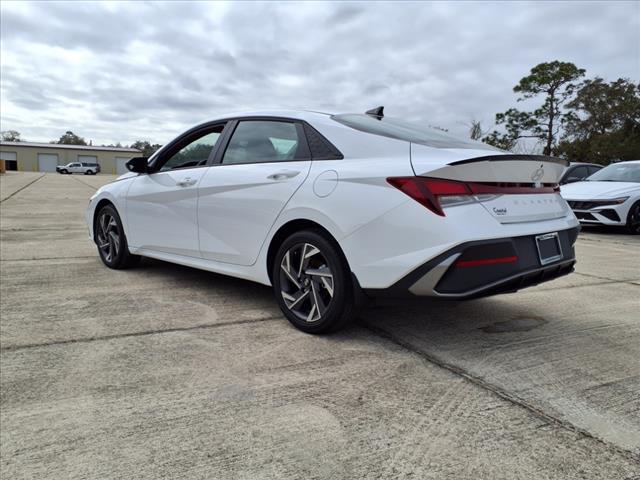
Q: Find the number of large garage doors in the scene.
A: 4